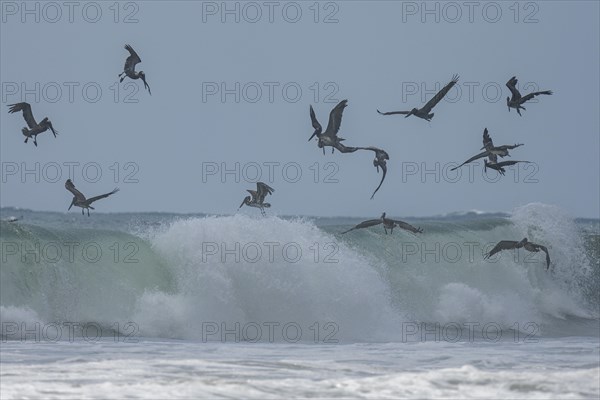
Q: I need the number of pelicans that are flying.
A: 12